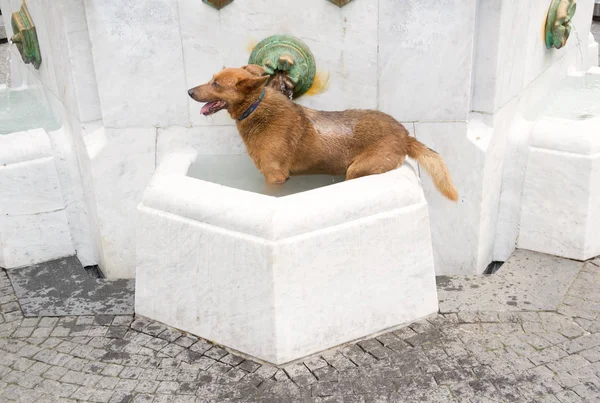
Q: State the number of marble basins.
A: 3